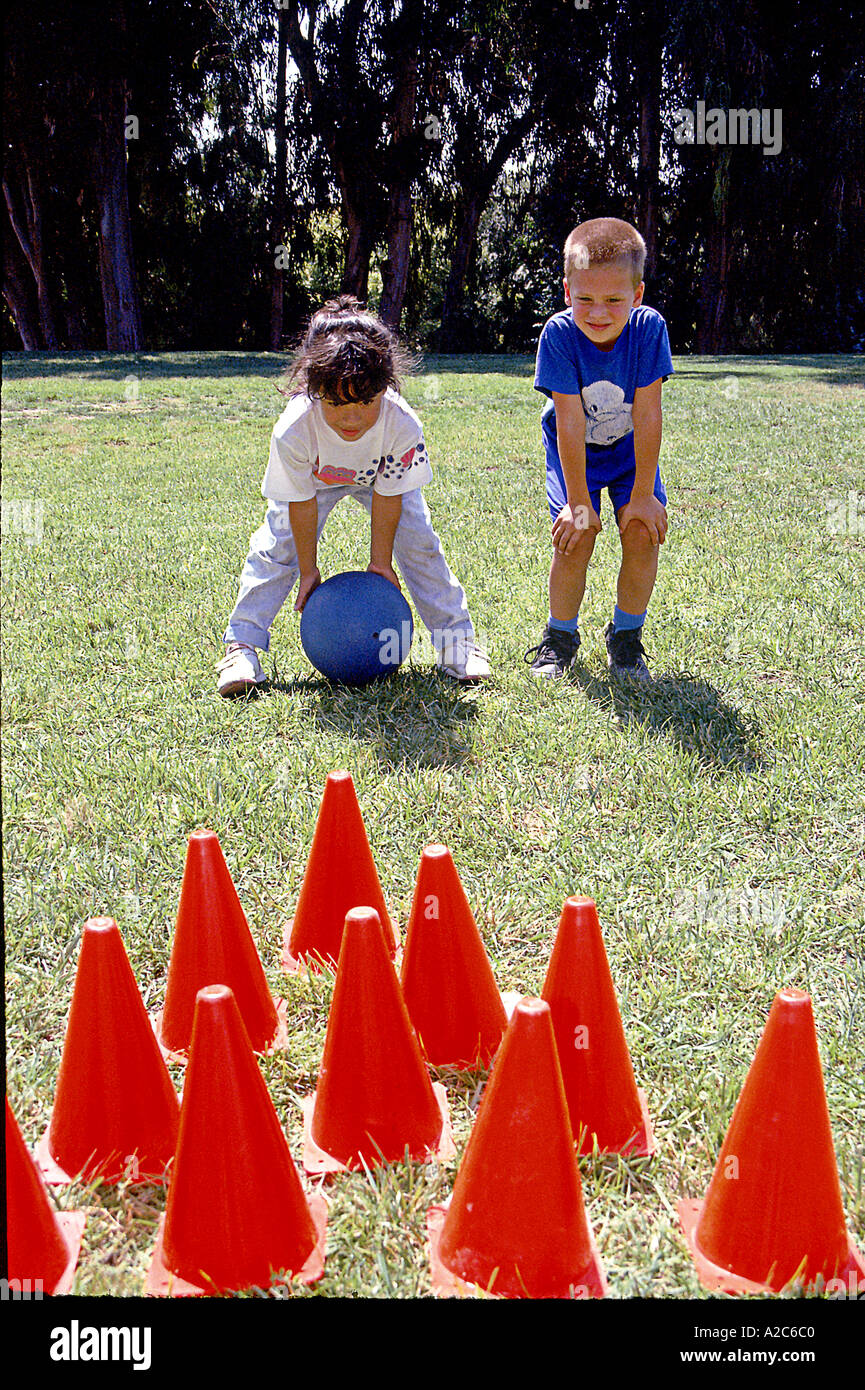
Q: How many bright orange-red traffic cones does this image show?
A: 10